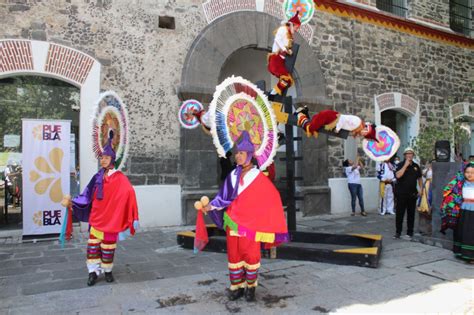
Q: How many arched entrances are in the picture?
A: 4